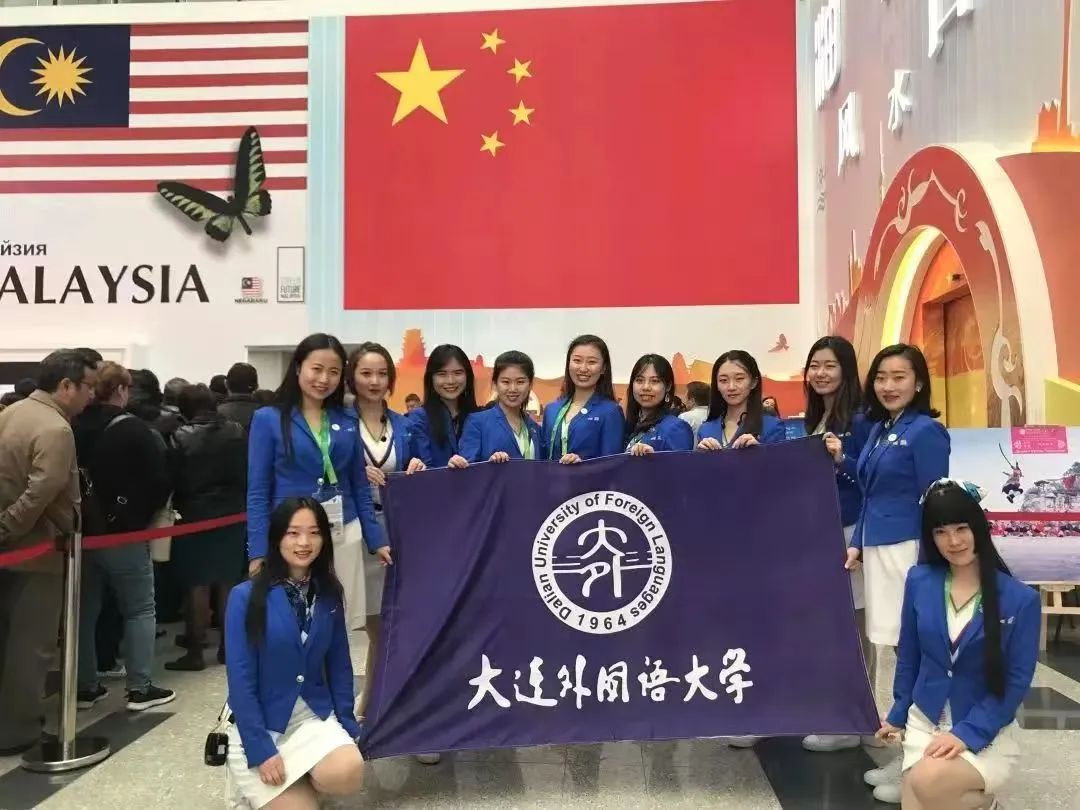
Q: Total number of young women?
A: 11